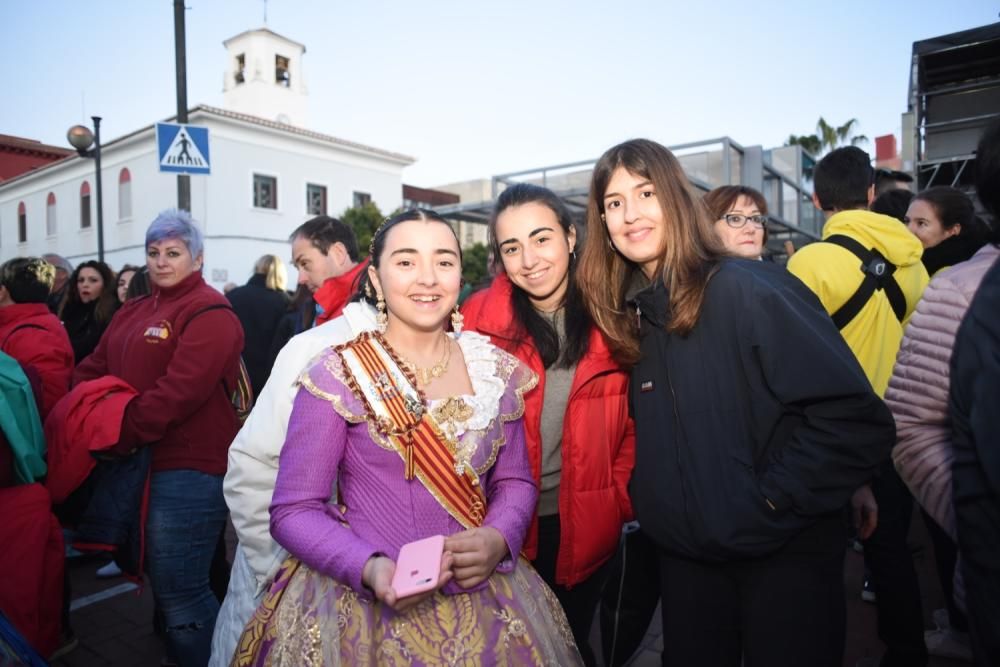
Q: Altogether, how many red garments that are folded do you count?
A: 1